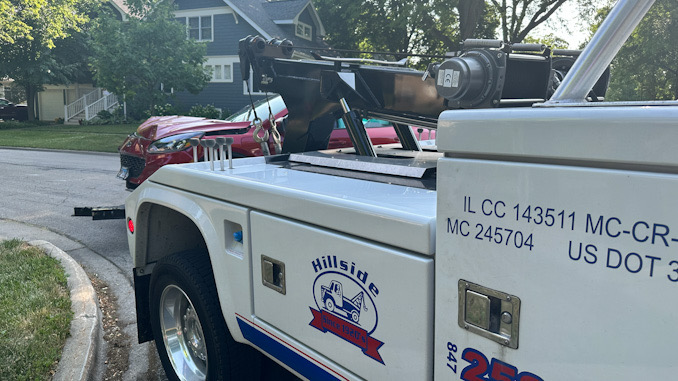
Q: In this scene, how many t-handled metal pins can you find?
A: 7